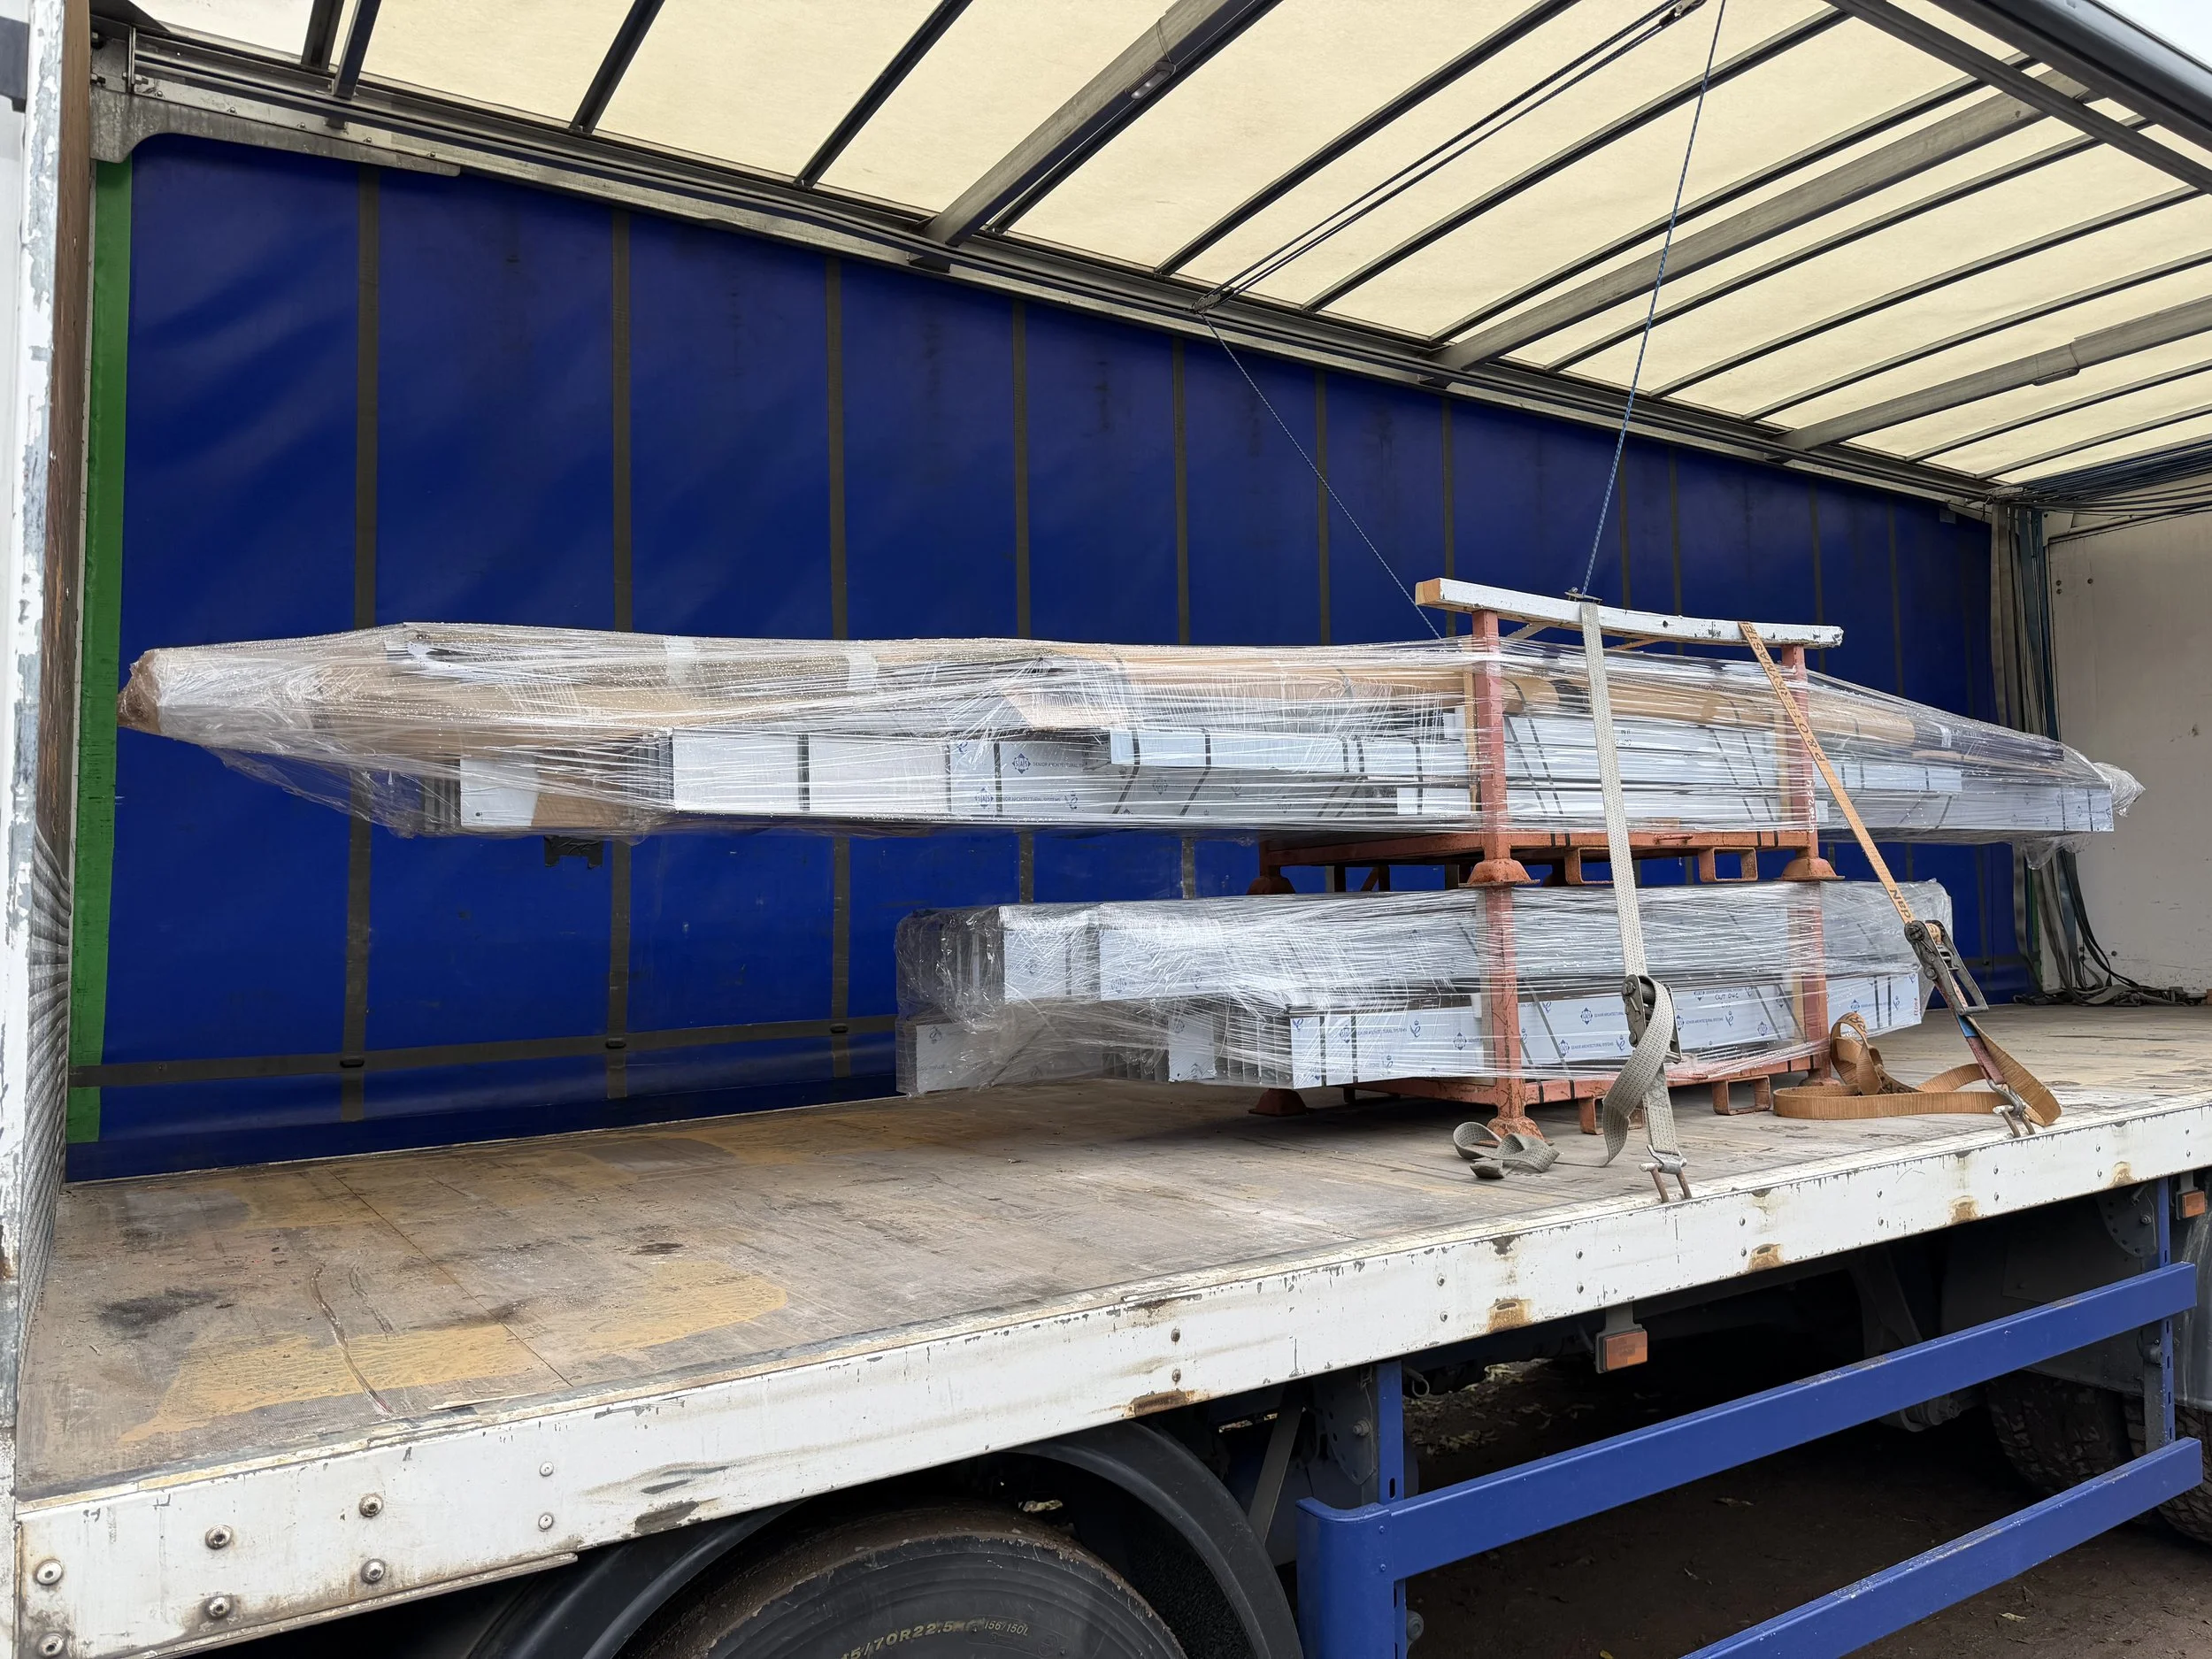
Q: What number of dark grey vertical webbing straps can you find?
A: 12